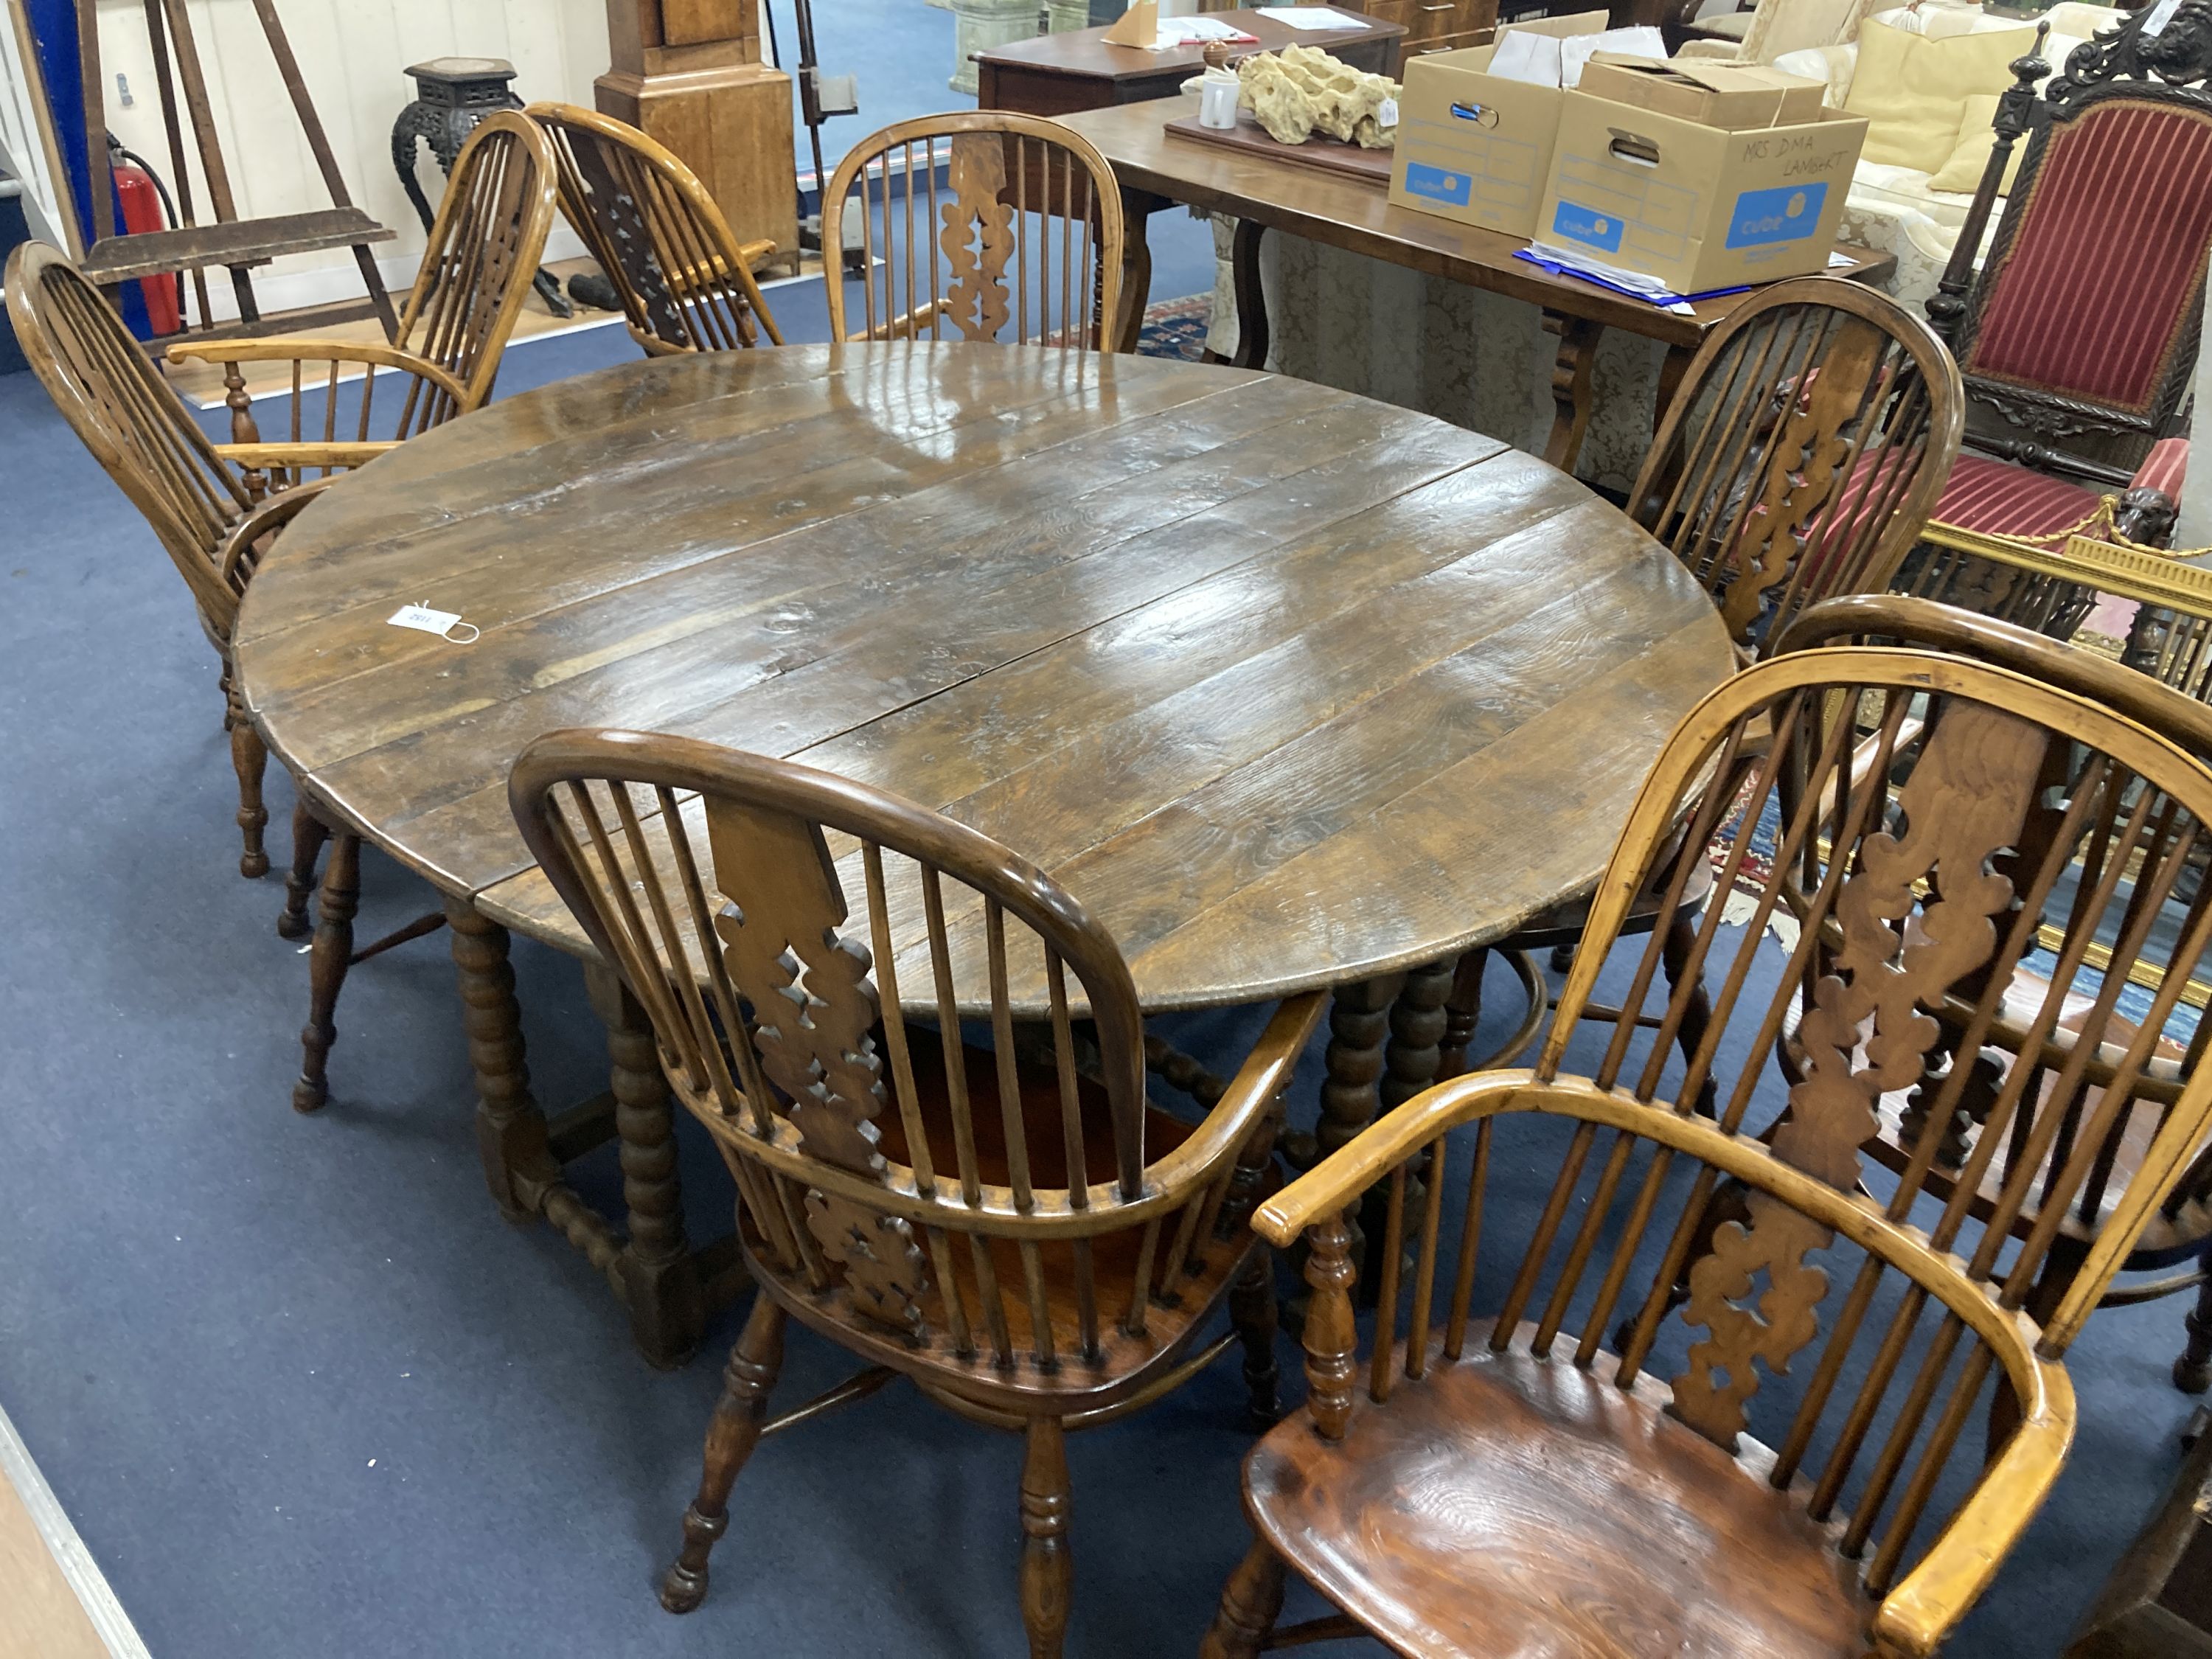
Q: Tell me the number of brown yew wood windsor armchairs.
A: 8